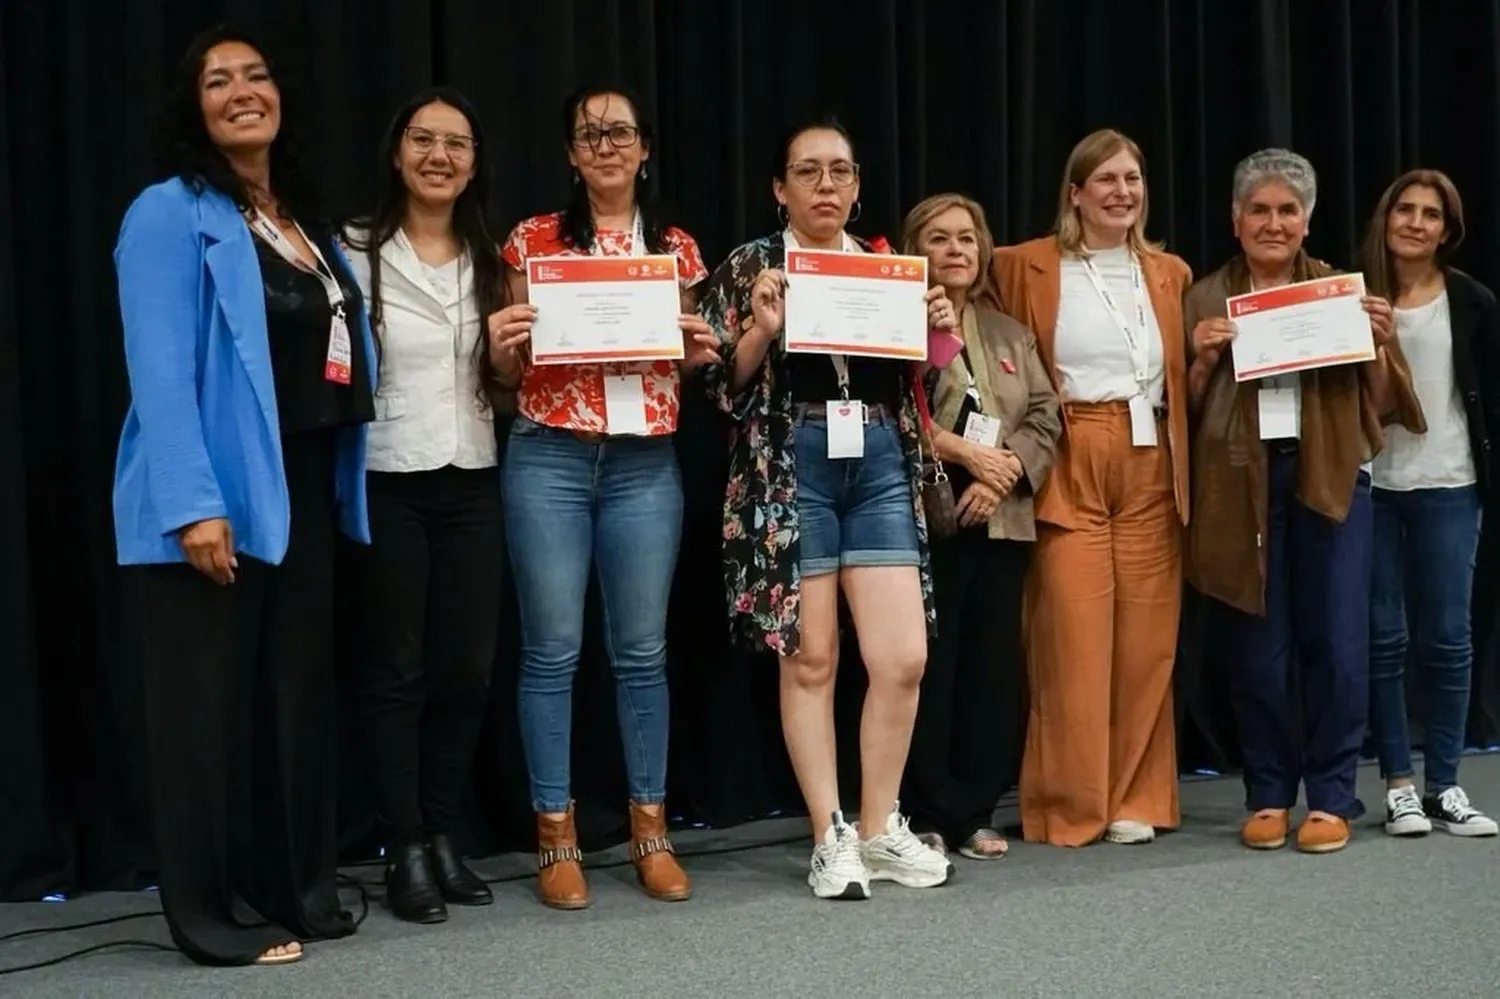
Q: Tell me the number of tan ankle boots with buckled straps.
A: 2